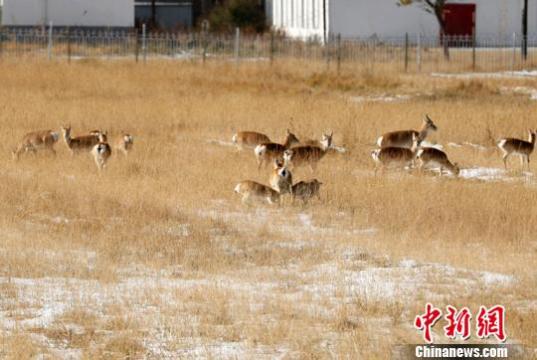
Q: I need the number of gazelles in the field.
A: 14